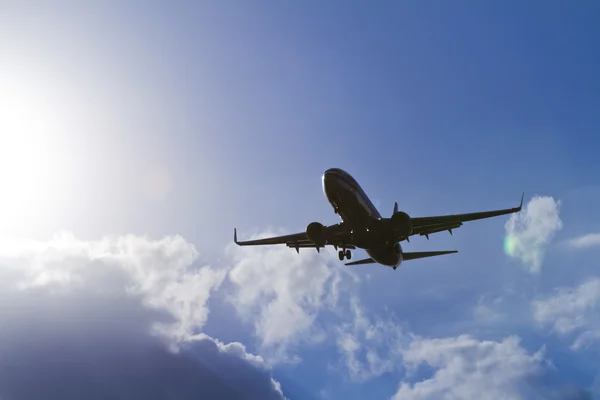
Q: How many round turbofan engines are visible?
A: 2